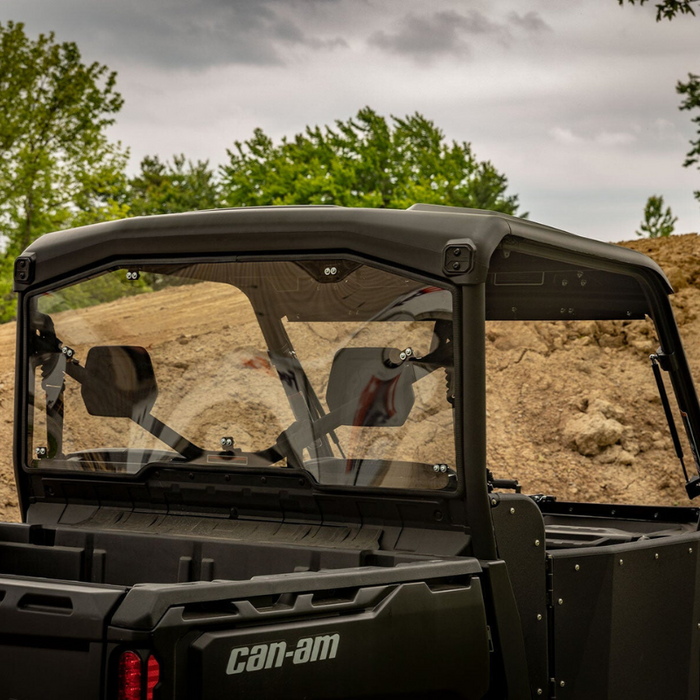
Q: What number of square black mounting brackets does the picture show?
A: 2